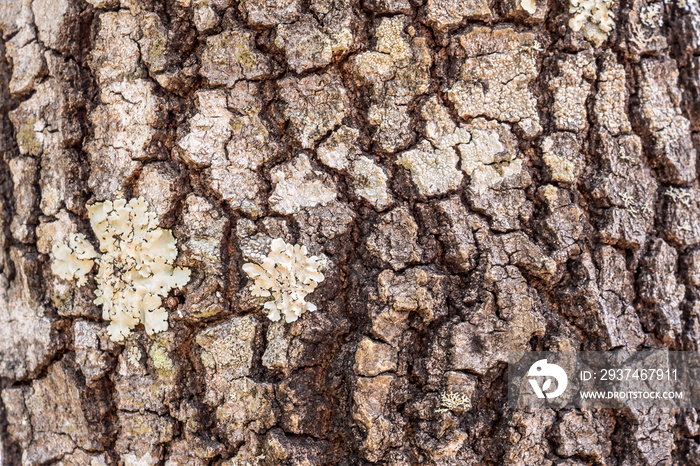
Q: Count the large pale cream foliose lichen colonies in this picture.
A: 2